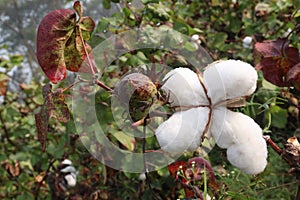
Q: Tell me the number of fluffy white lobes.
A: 4